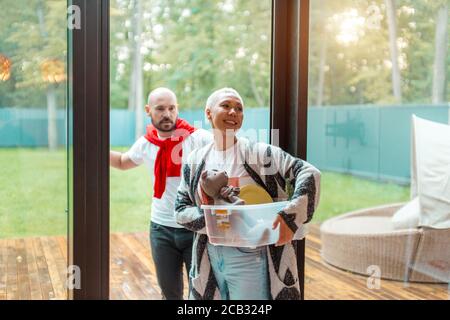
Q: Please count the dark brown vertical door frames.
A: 2